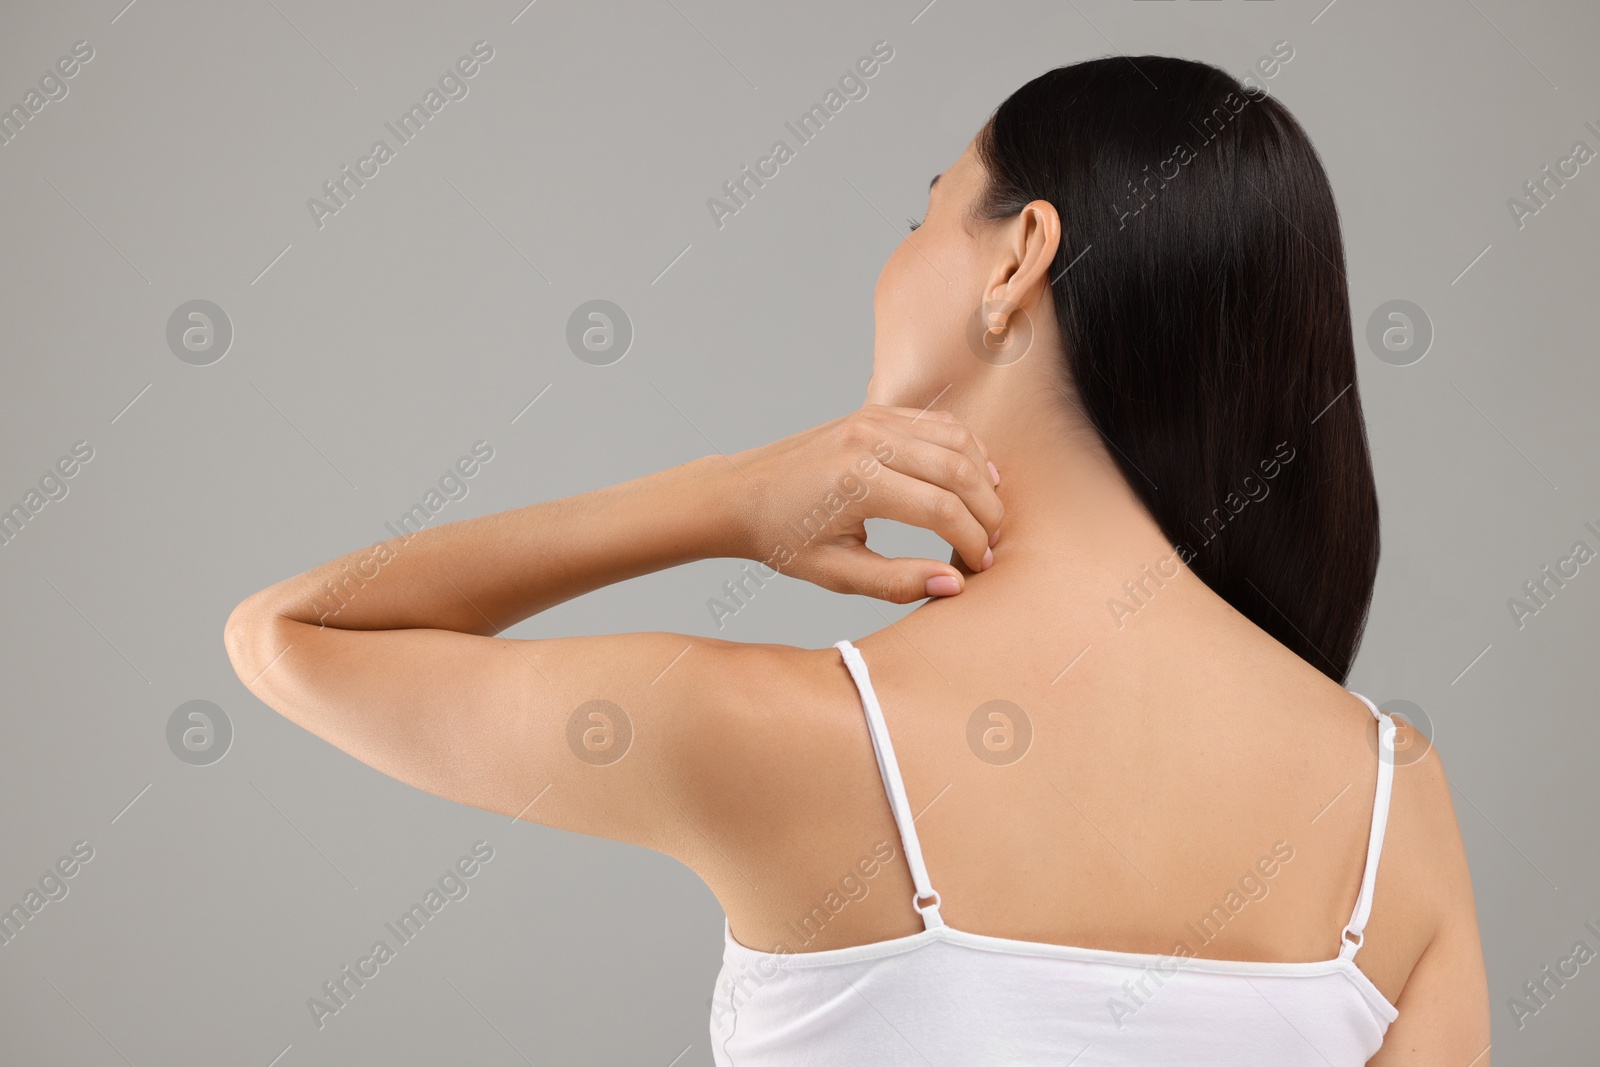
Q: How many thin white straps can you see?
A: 2